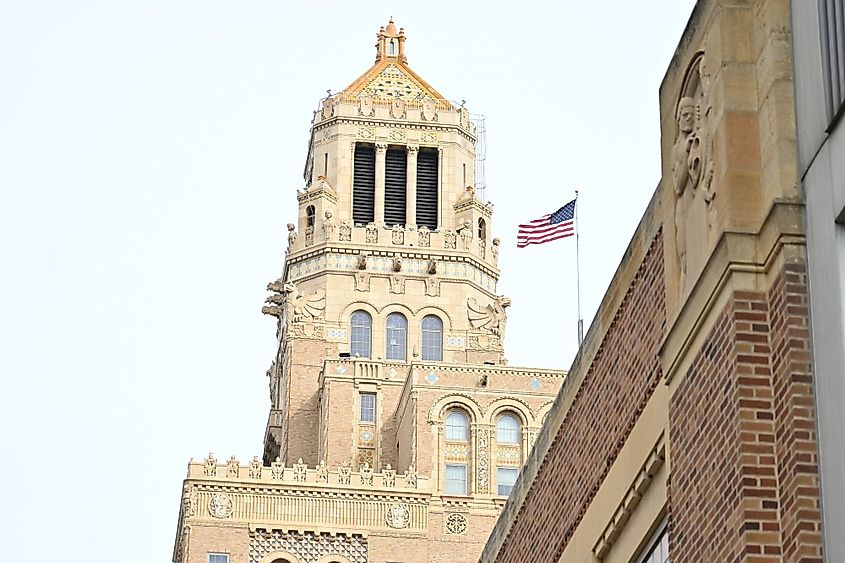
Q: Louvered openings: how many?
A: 3